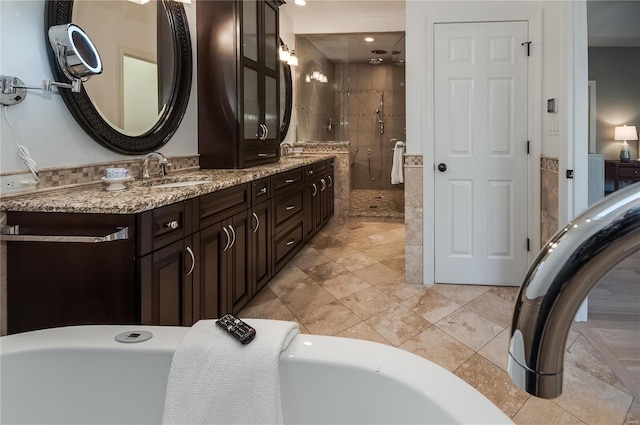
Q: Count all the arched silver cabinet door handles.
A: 10